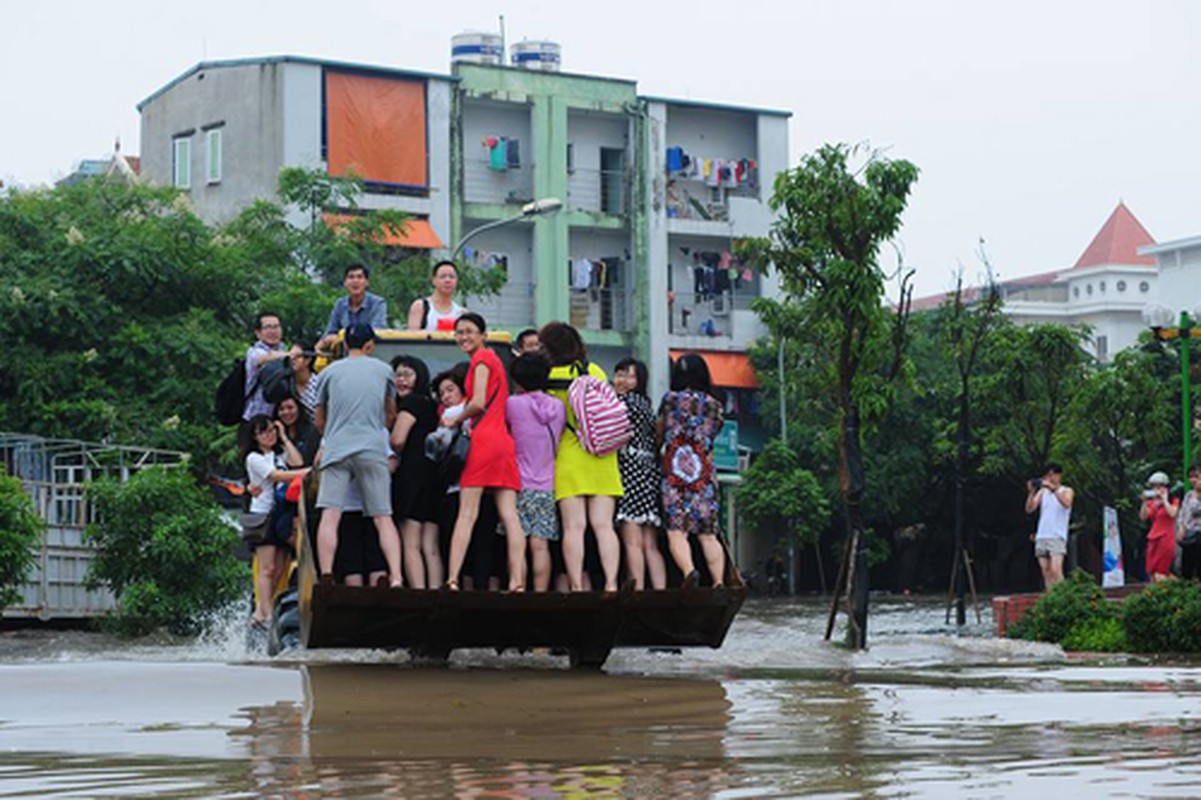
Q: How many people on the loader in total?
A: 15